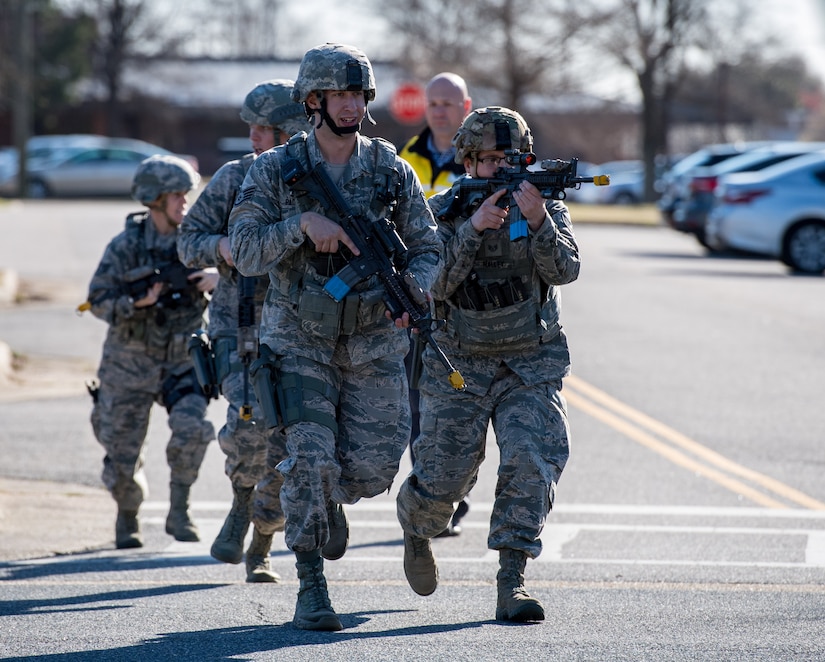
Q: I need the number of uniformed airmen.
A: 4